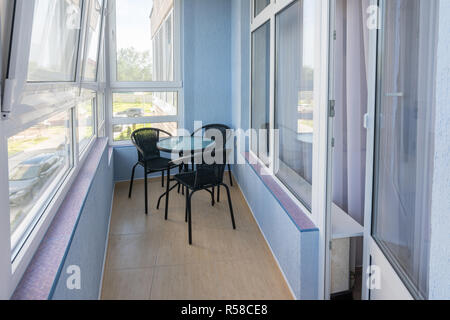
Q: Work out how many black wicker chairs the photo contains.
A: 3